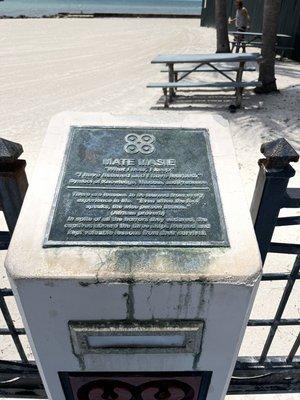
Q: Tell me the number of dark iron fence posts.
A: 2